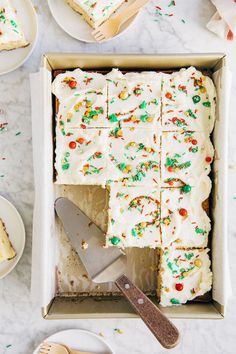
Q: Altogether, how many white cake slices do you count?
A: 12